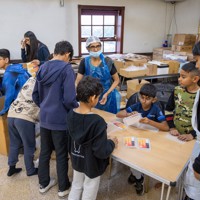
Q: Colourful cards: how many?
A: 3